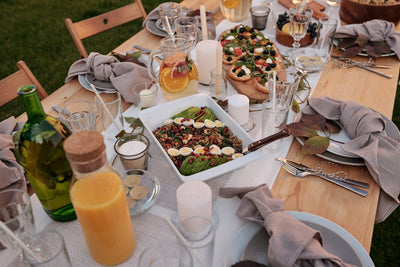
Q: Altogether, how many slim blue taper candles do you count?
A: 0